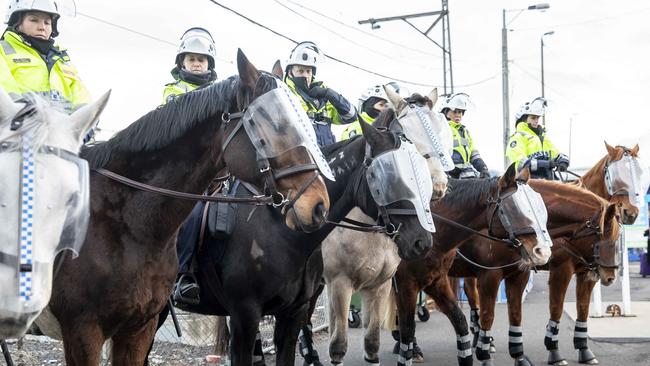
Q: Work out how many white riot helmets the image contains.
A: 6